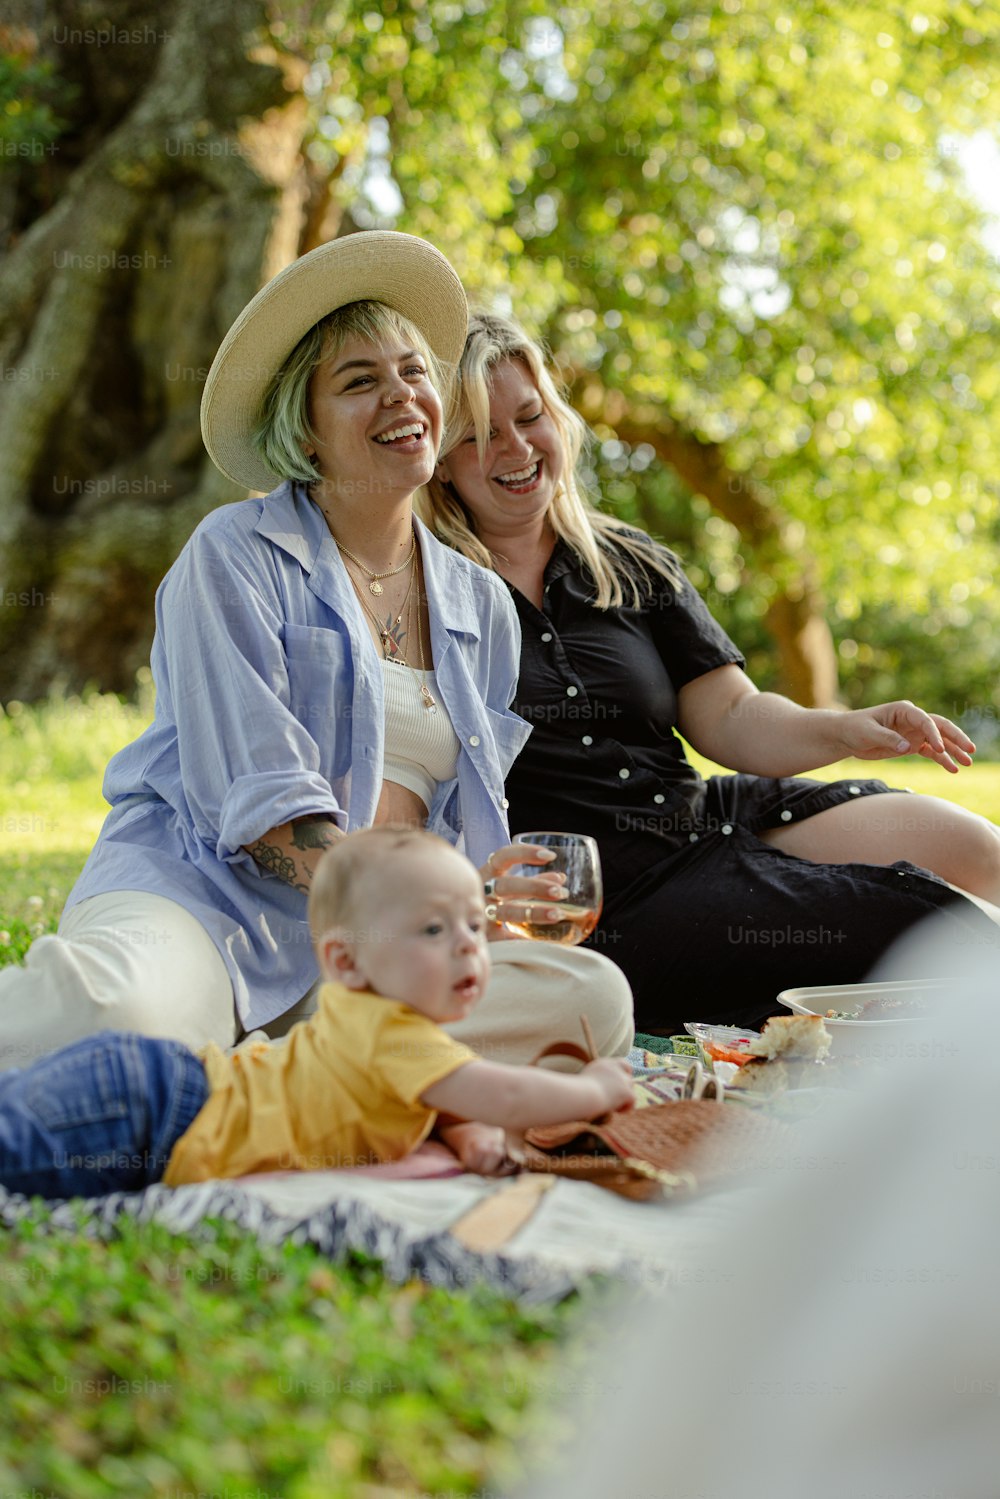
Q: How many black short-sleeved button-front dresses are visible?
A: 1